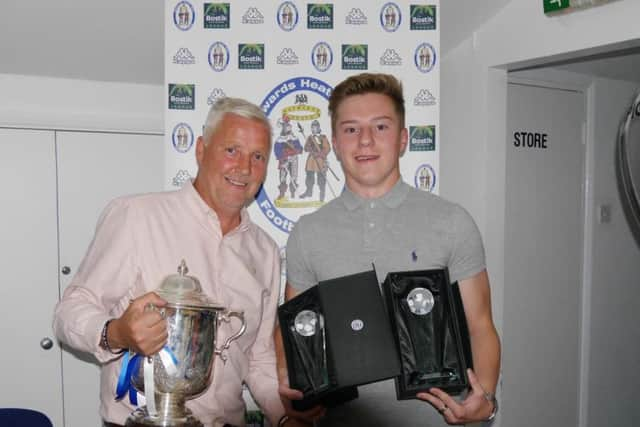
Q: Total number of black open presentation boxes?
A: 2